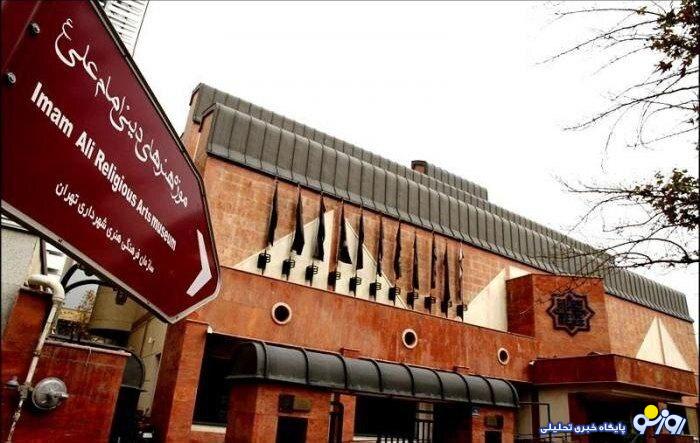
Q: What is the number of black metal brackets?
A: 11